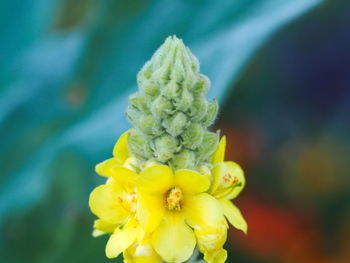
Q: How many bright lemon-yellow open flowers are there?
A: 3